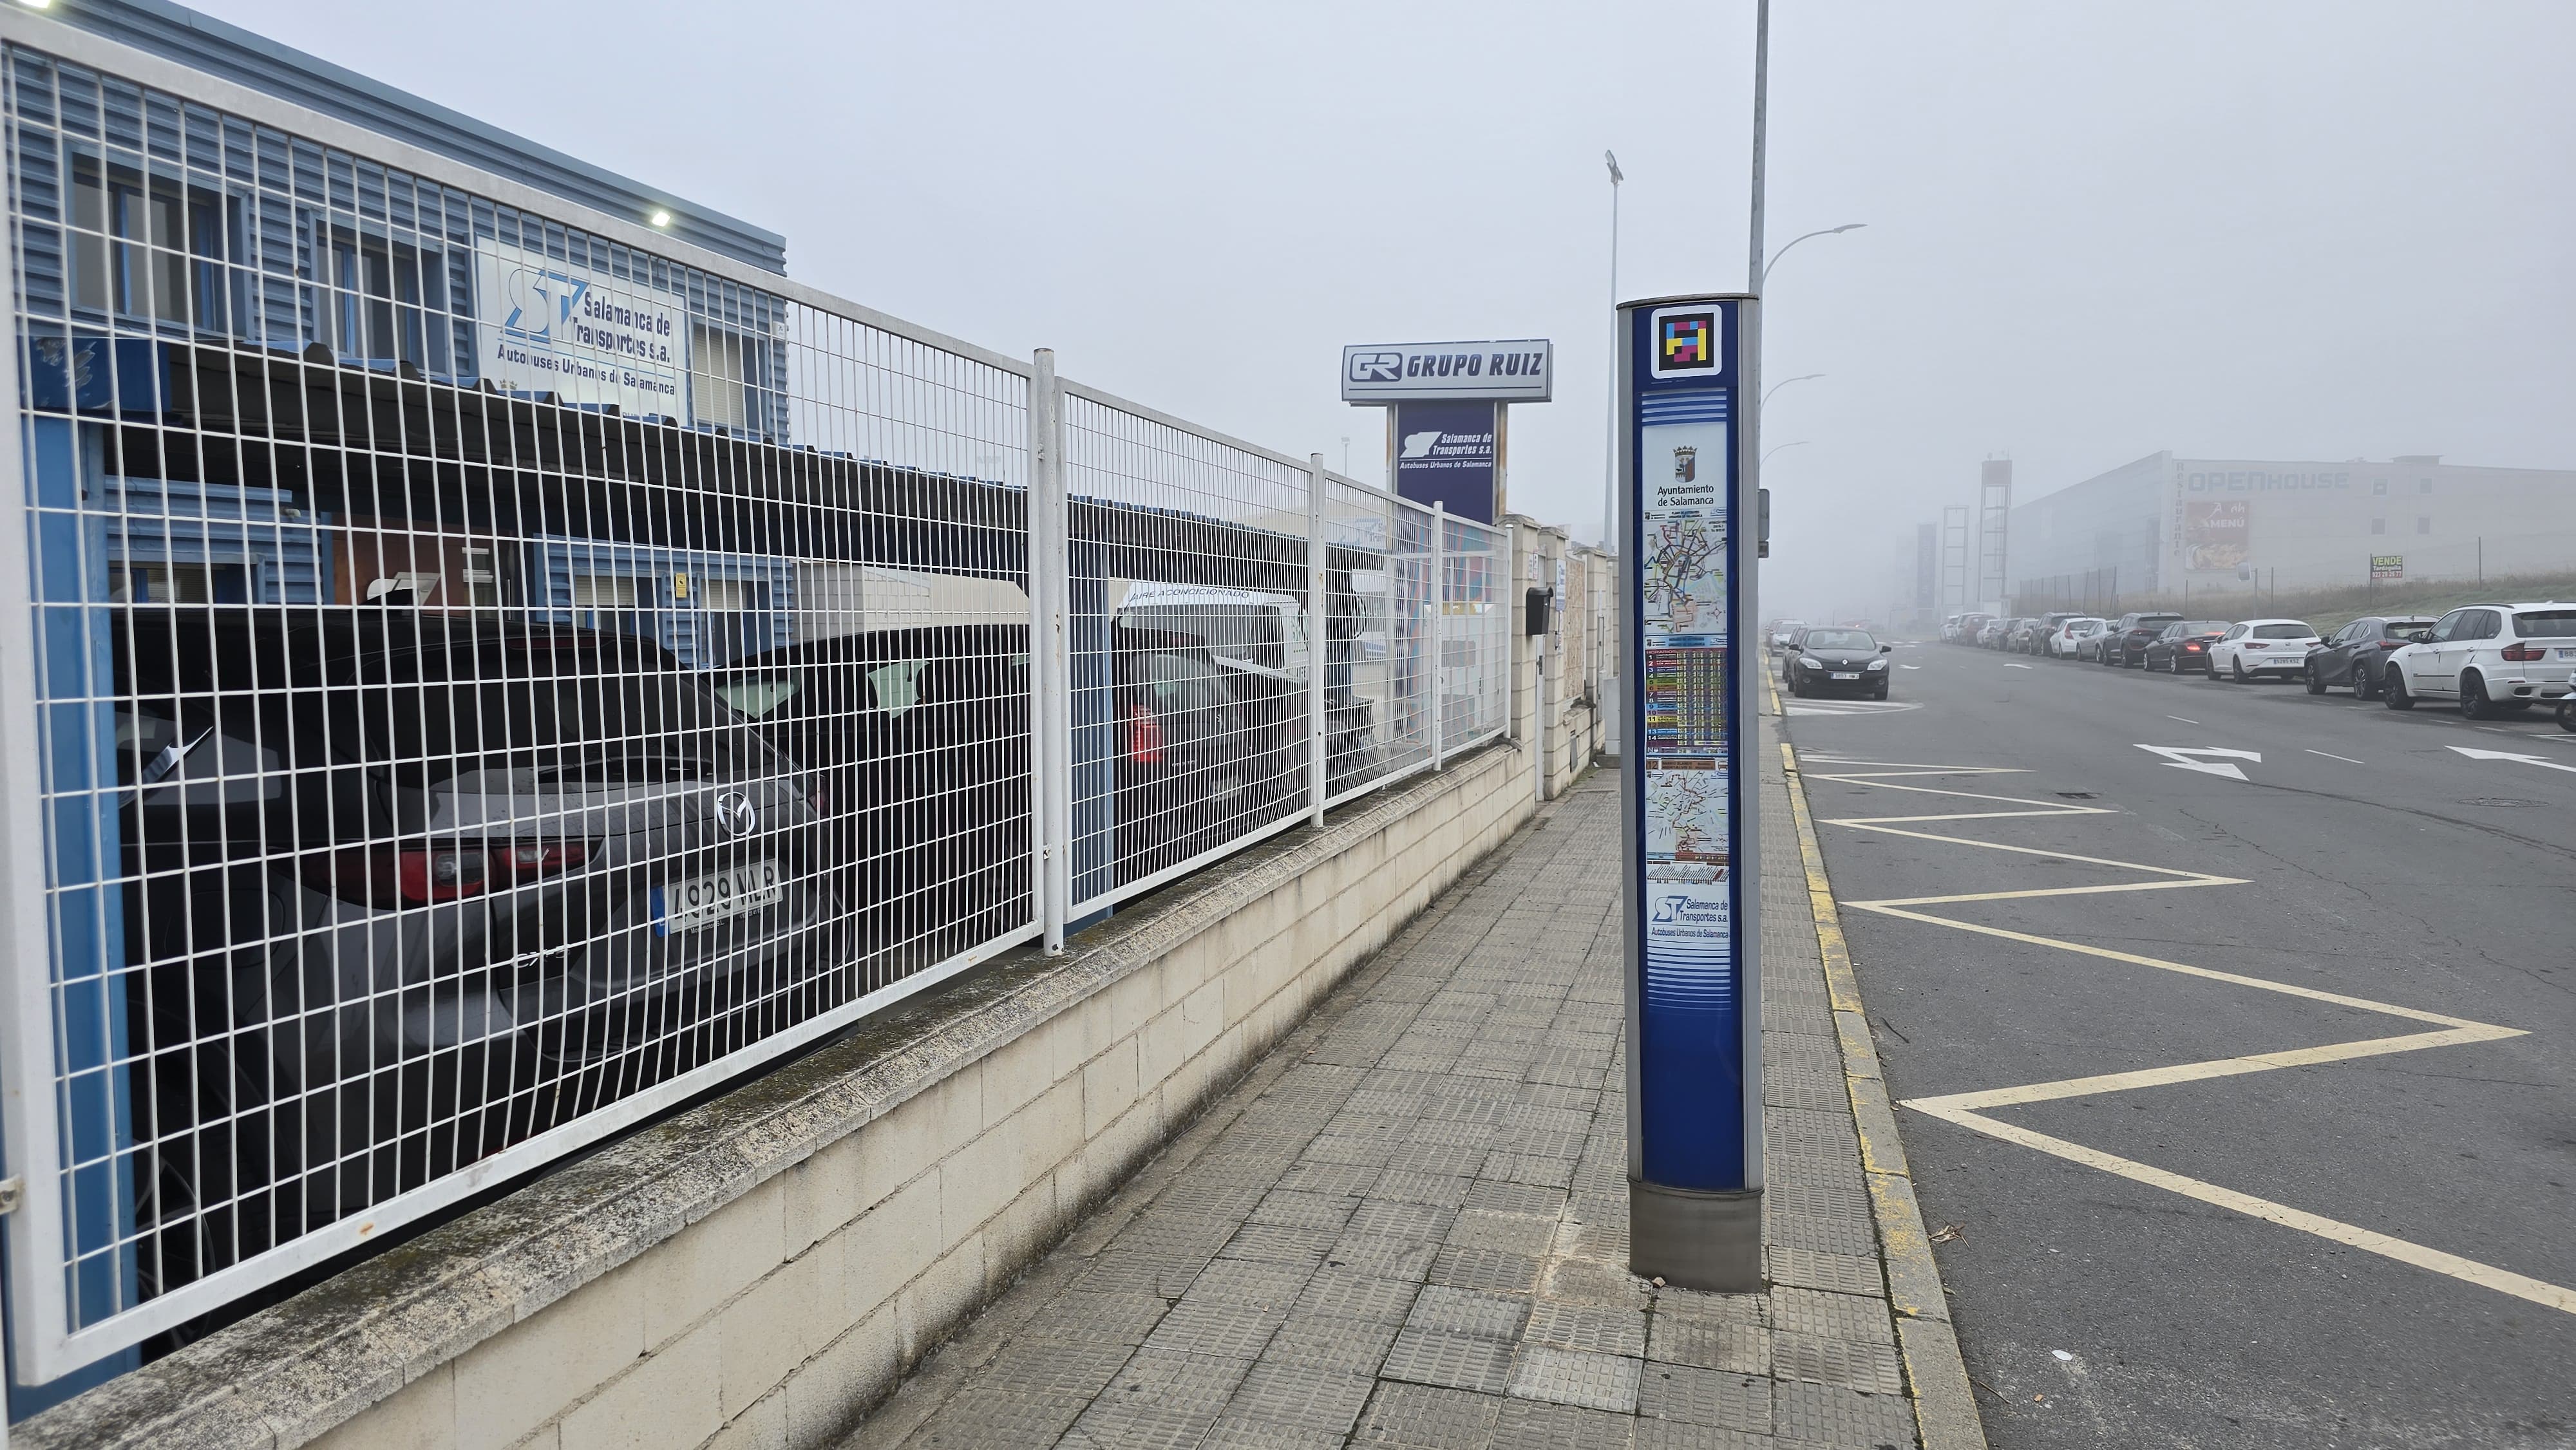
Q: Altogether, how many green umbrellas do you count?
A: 0